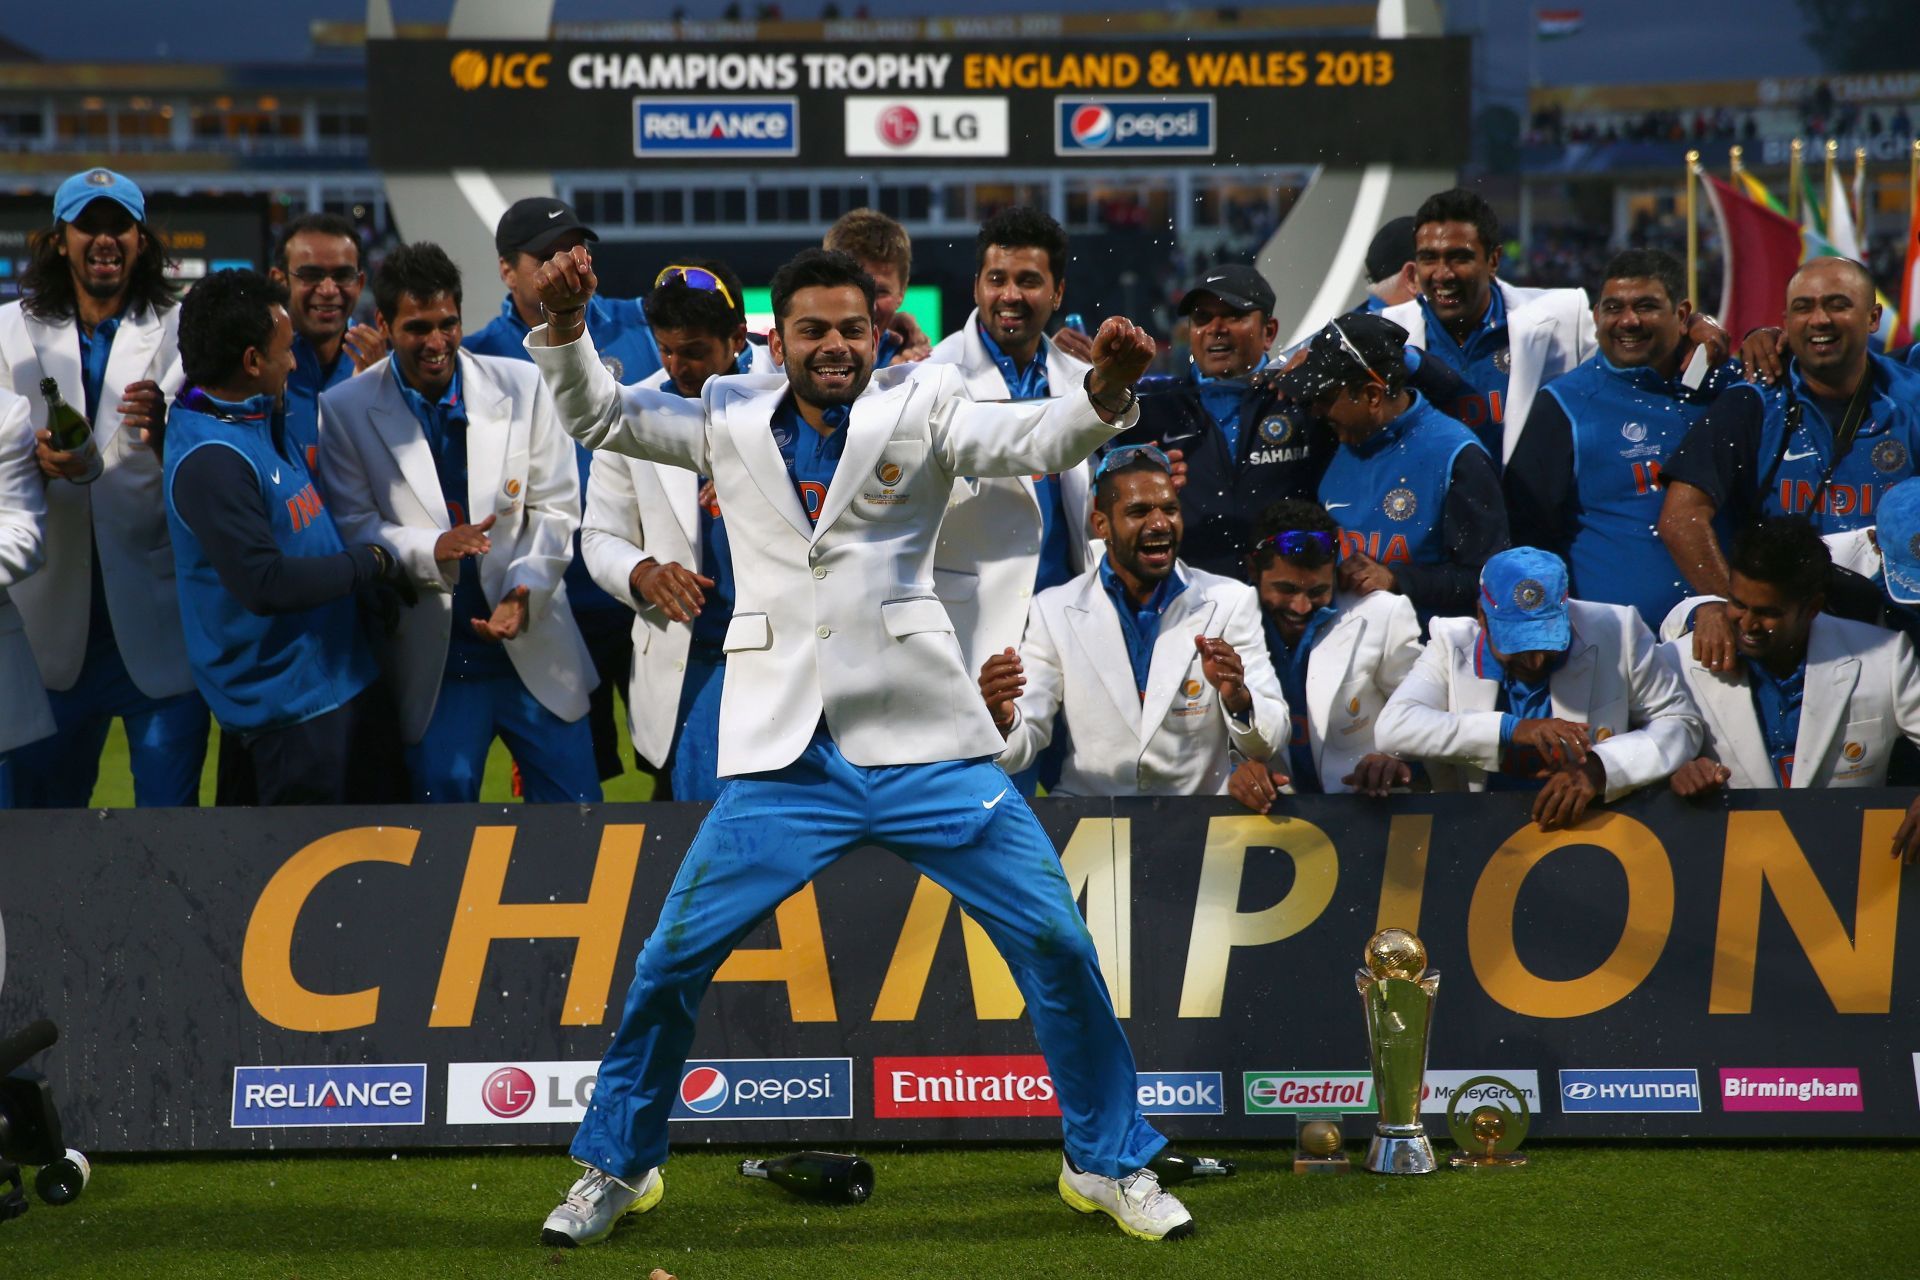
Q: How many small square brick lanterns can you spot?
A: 0